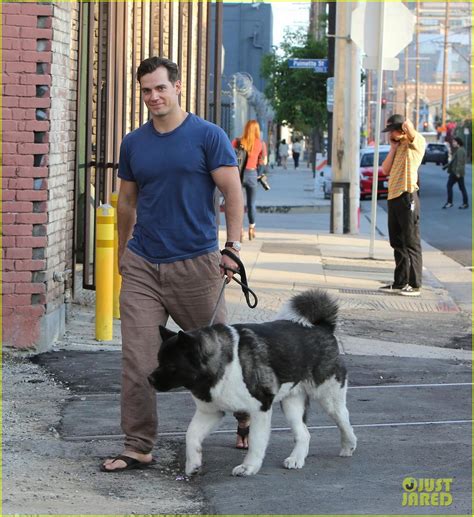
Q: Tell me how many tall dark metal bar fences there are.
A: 1